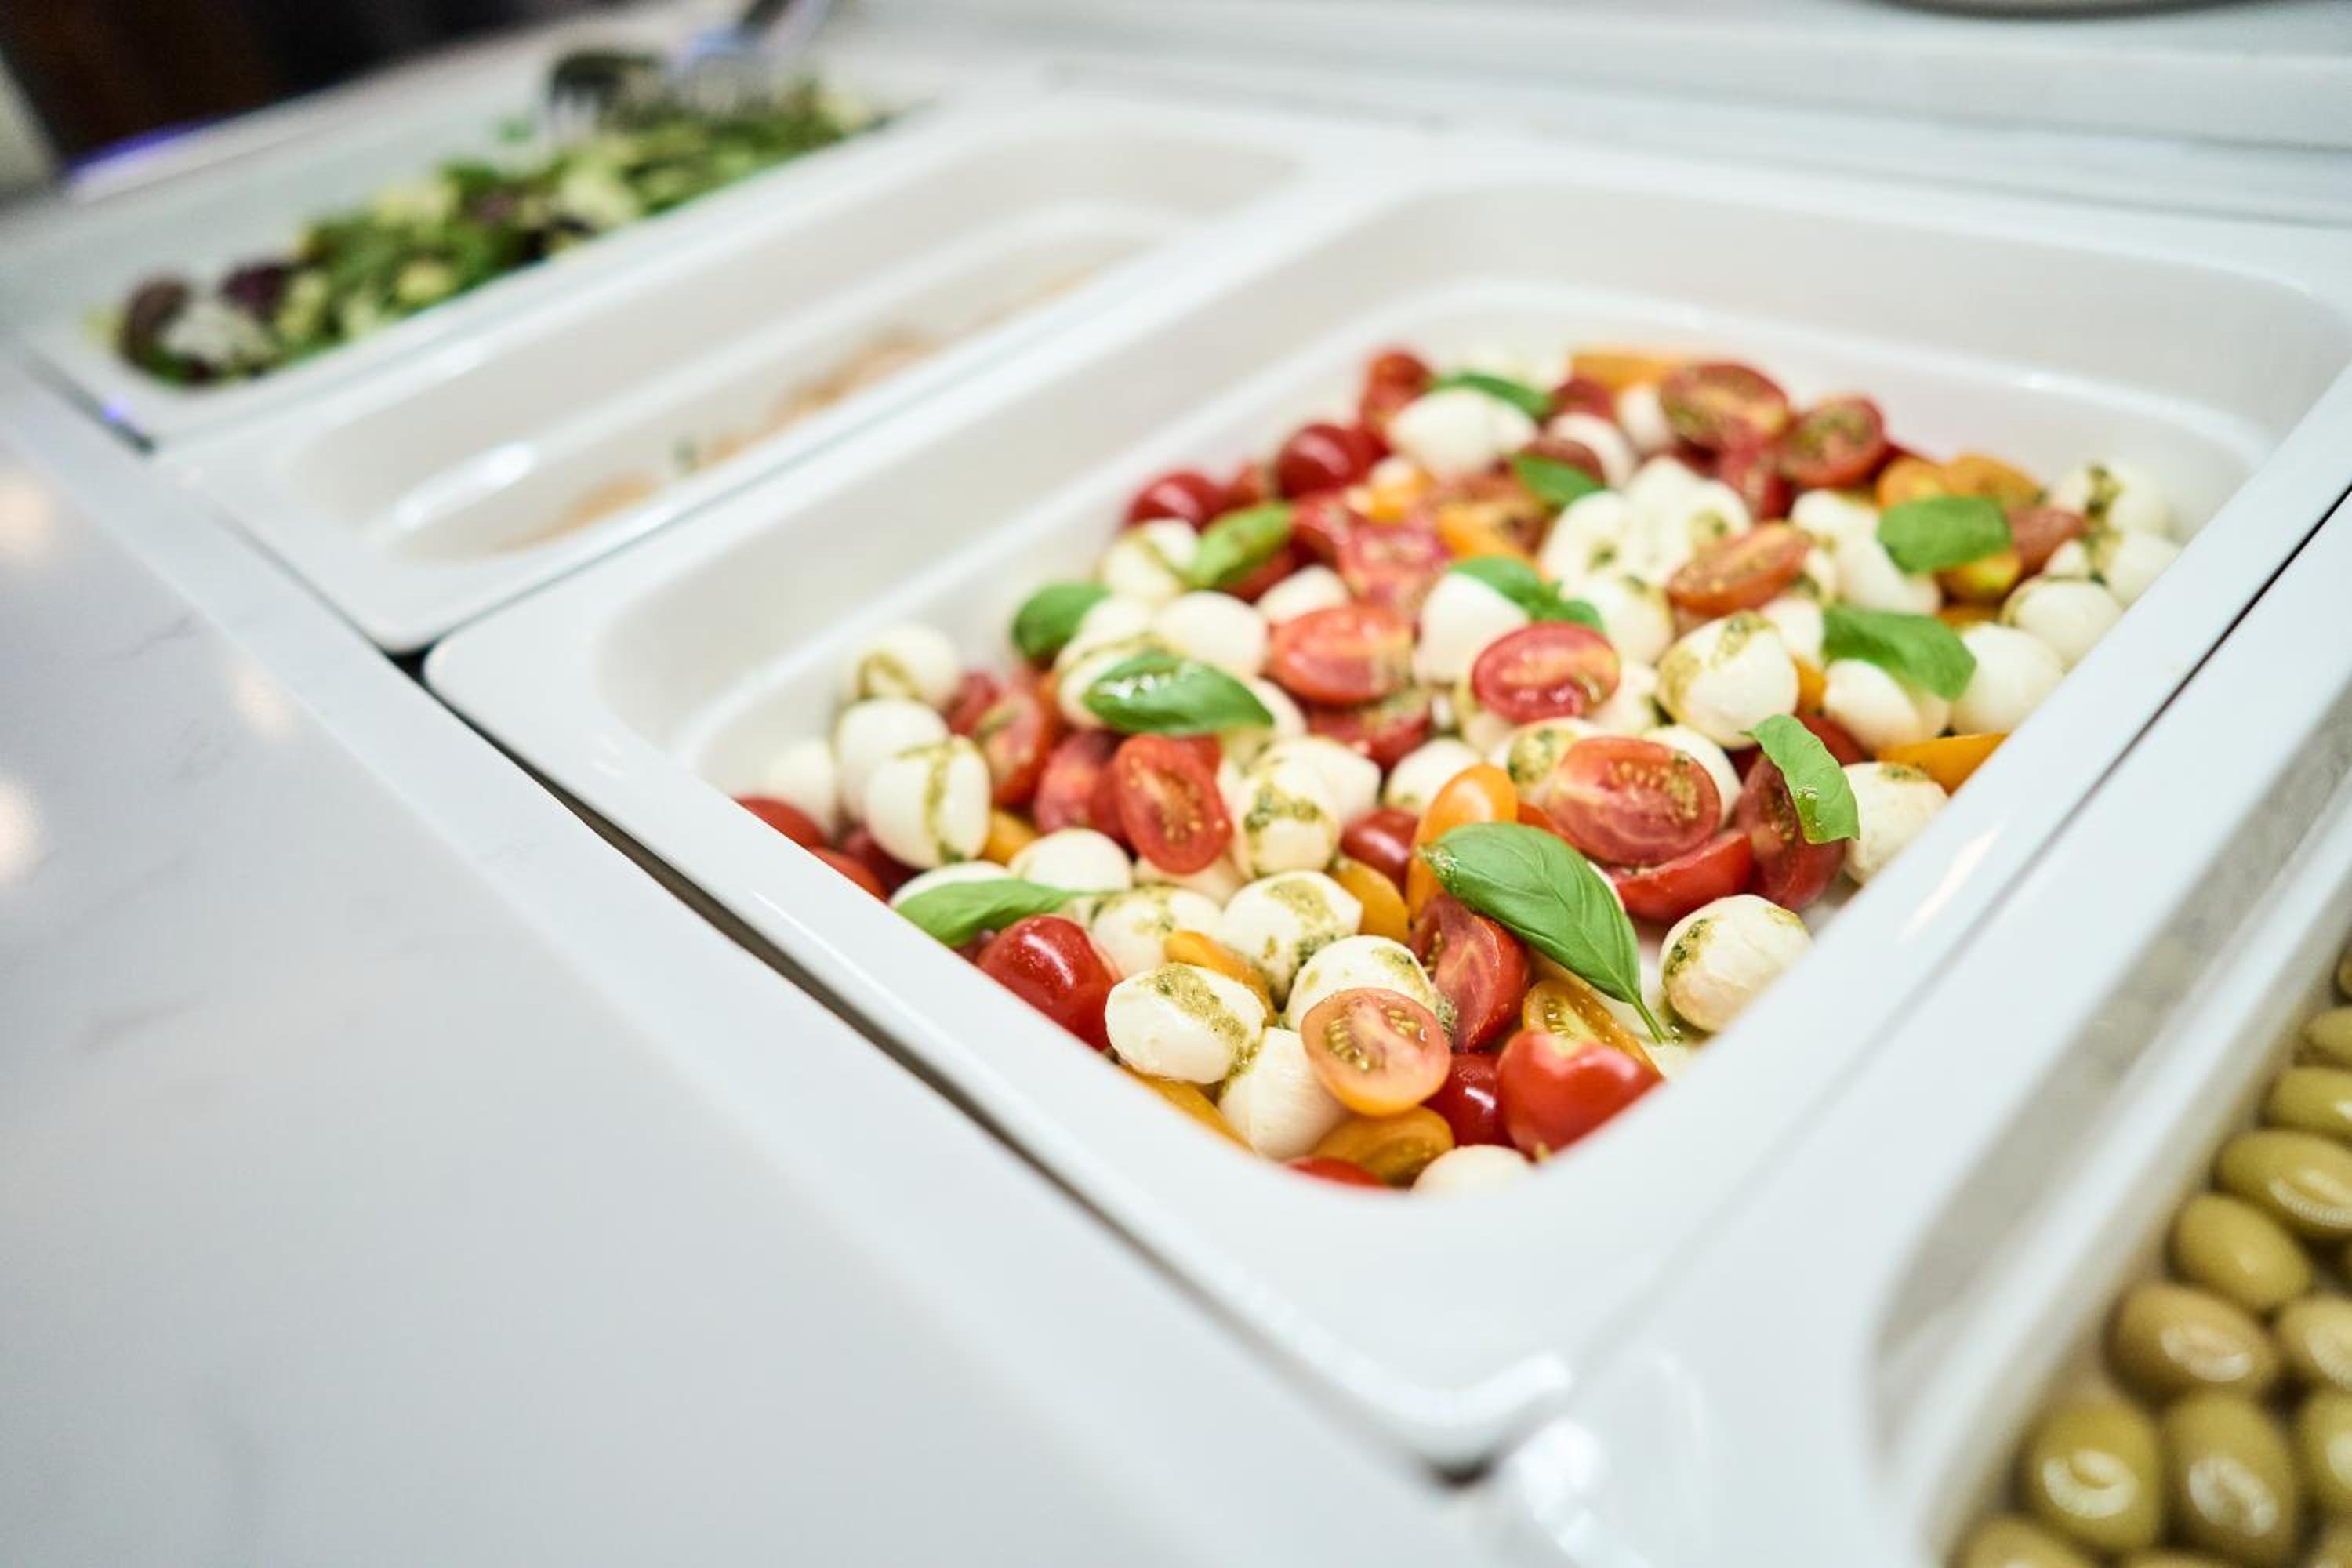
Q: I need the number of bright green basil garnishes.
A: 11